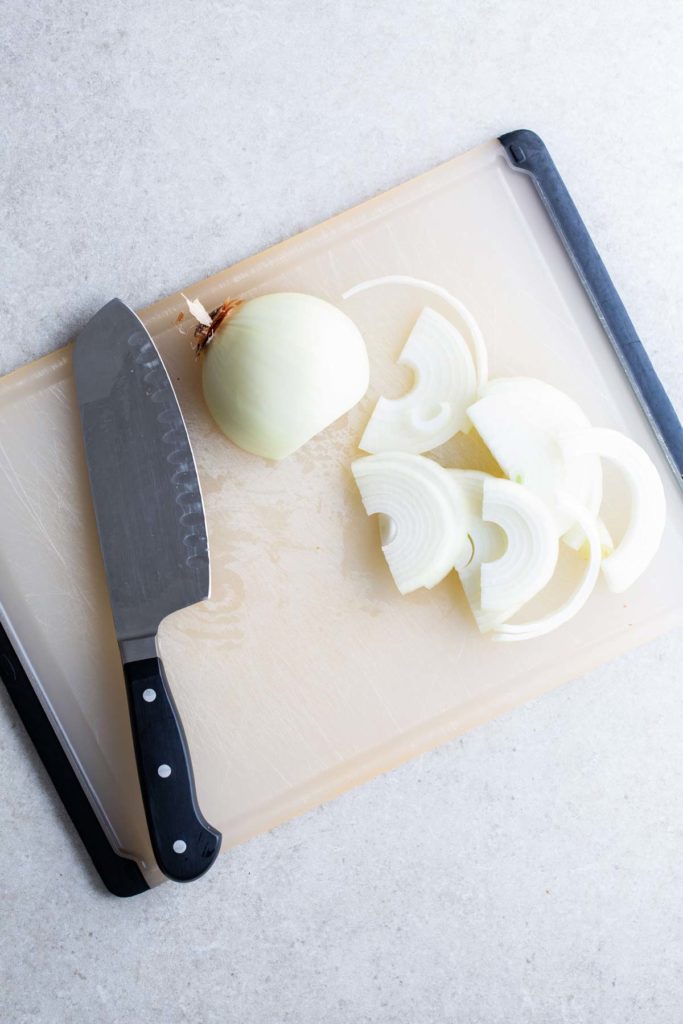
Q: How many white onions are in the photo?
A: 1